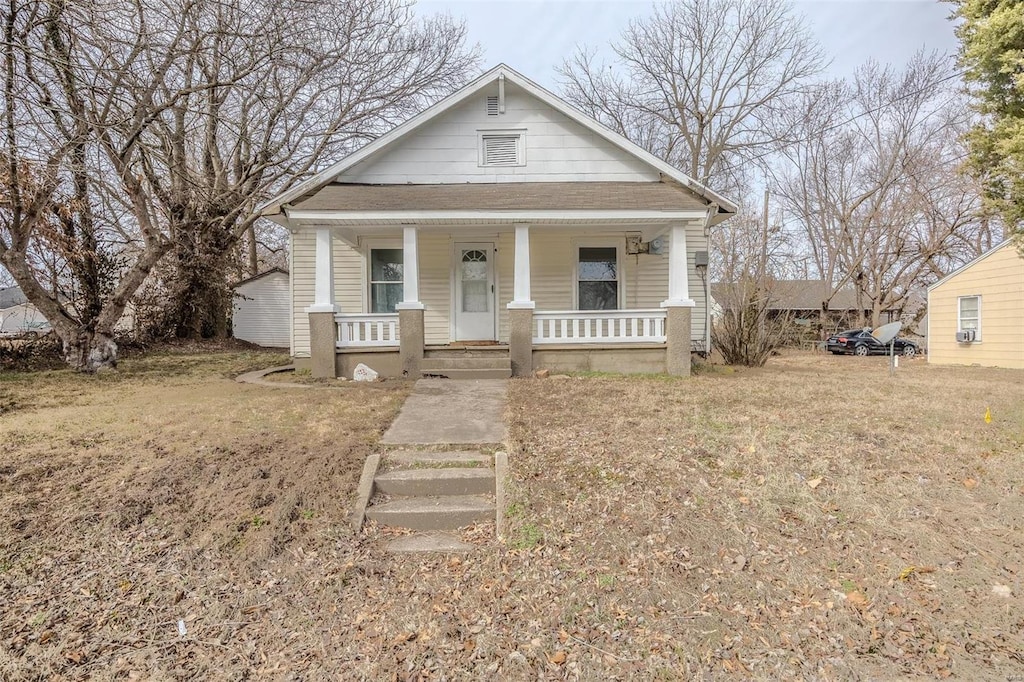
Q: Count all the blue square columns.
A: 0